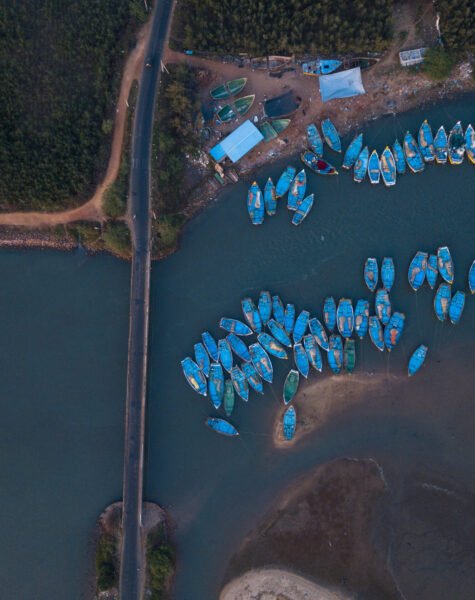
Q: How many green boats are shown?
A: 6